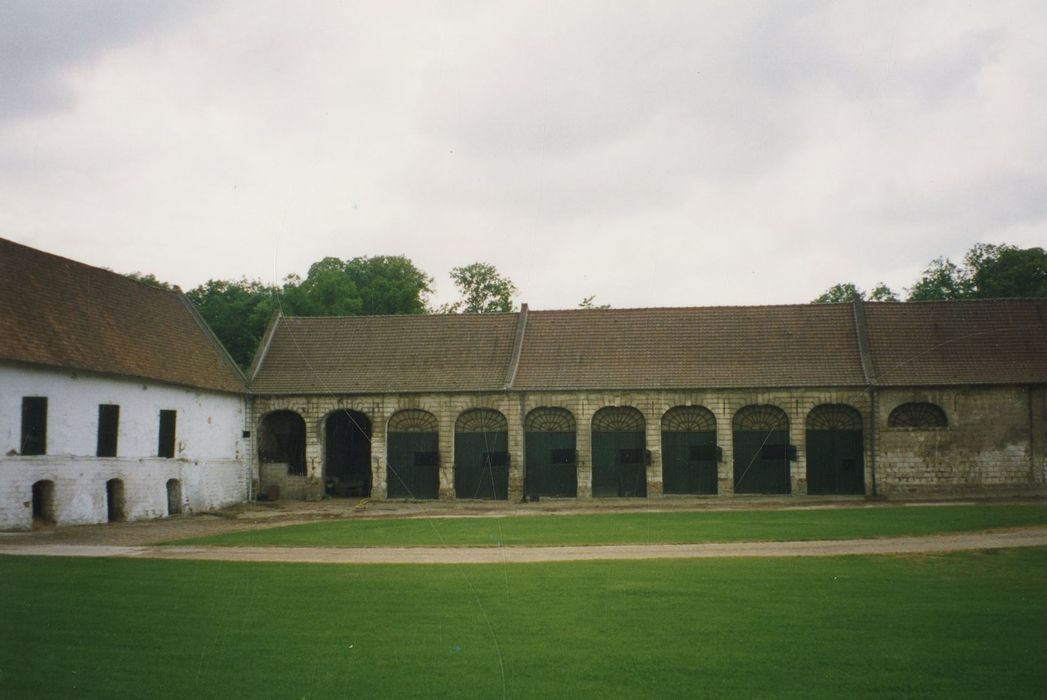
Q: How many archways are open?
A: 2